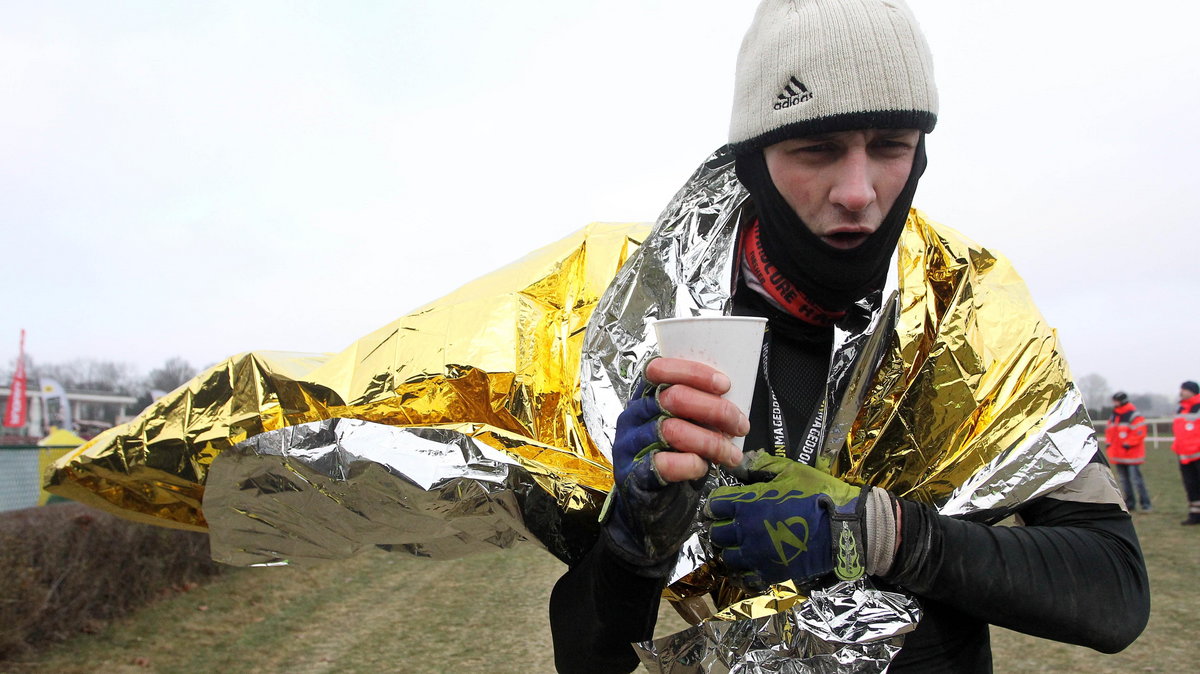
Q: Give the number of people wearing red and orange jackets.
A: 2